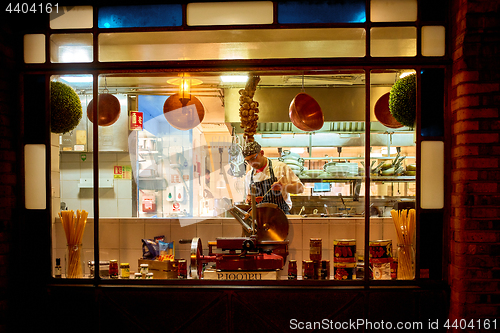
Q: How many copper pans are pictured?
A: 4